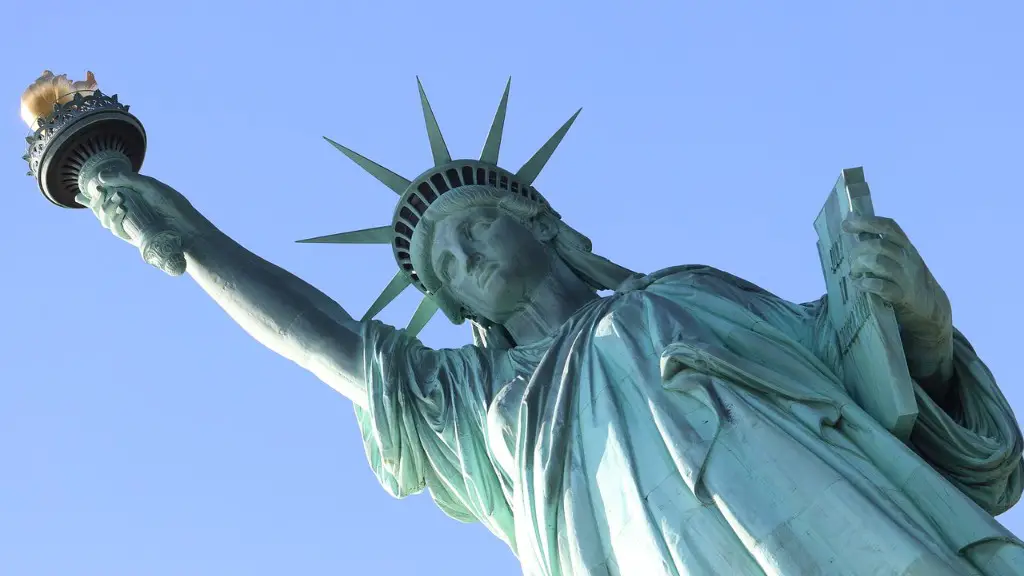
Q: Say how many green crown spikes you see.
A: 7